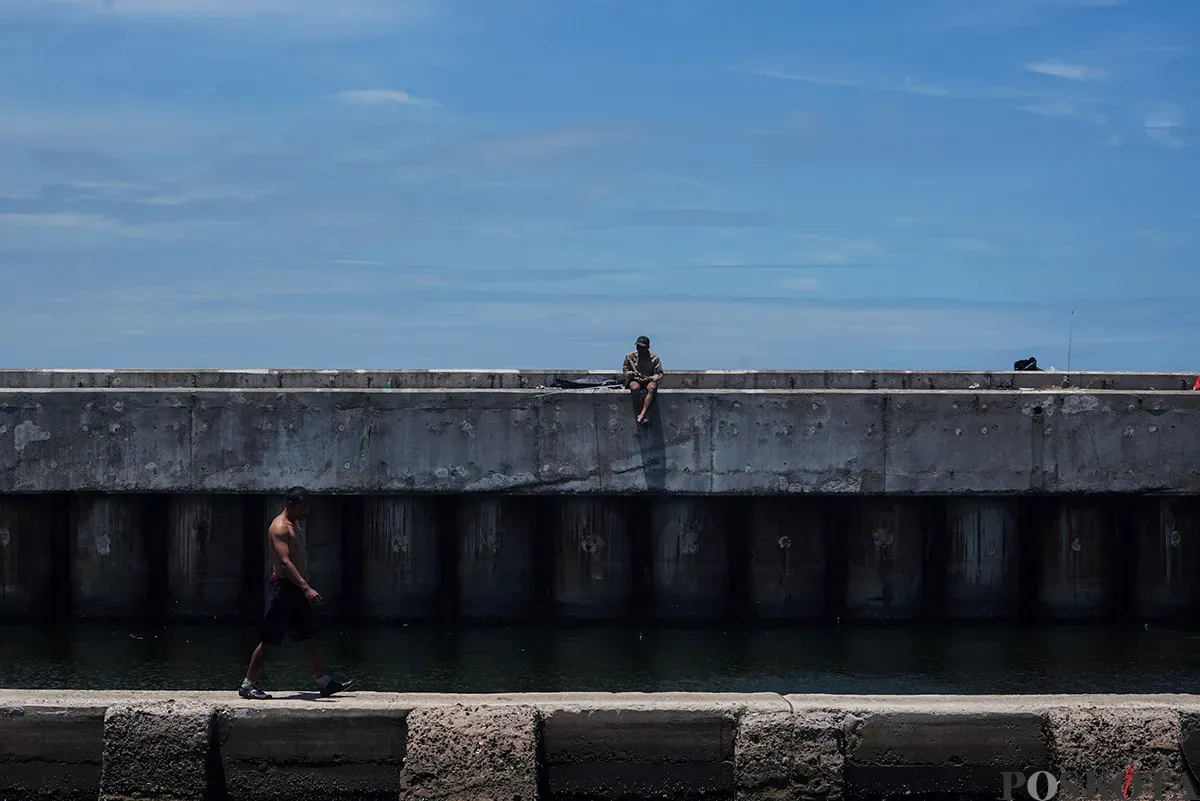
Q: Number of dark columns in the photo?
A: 13